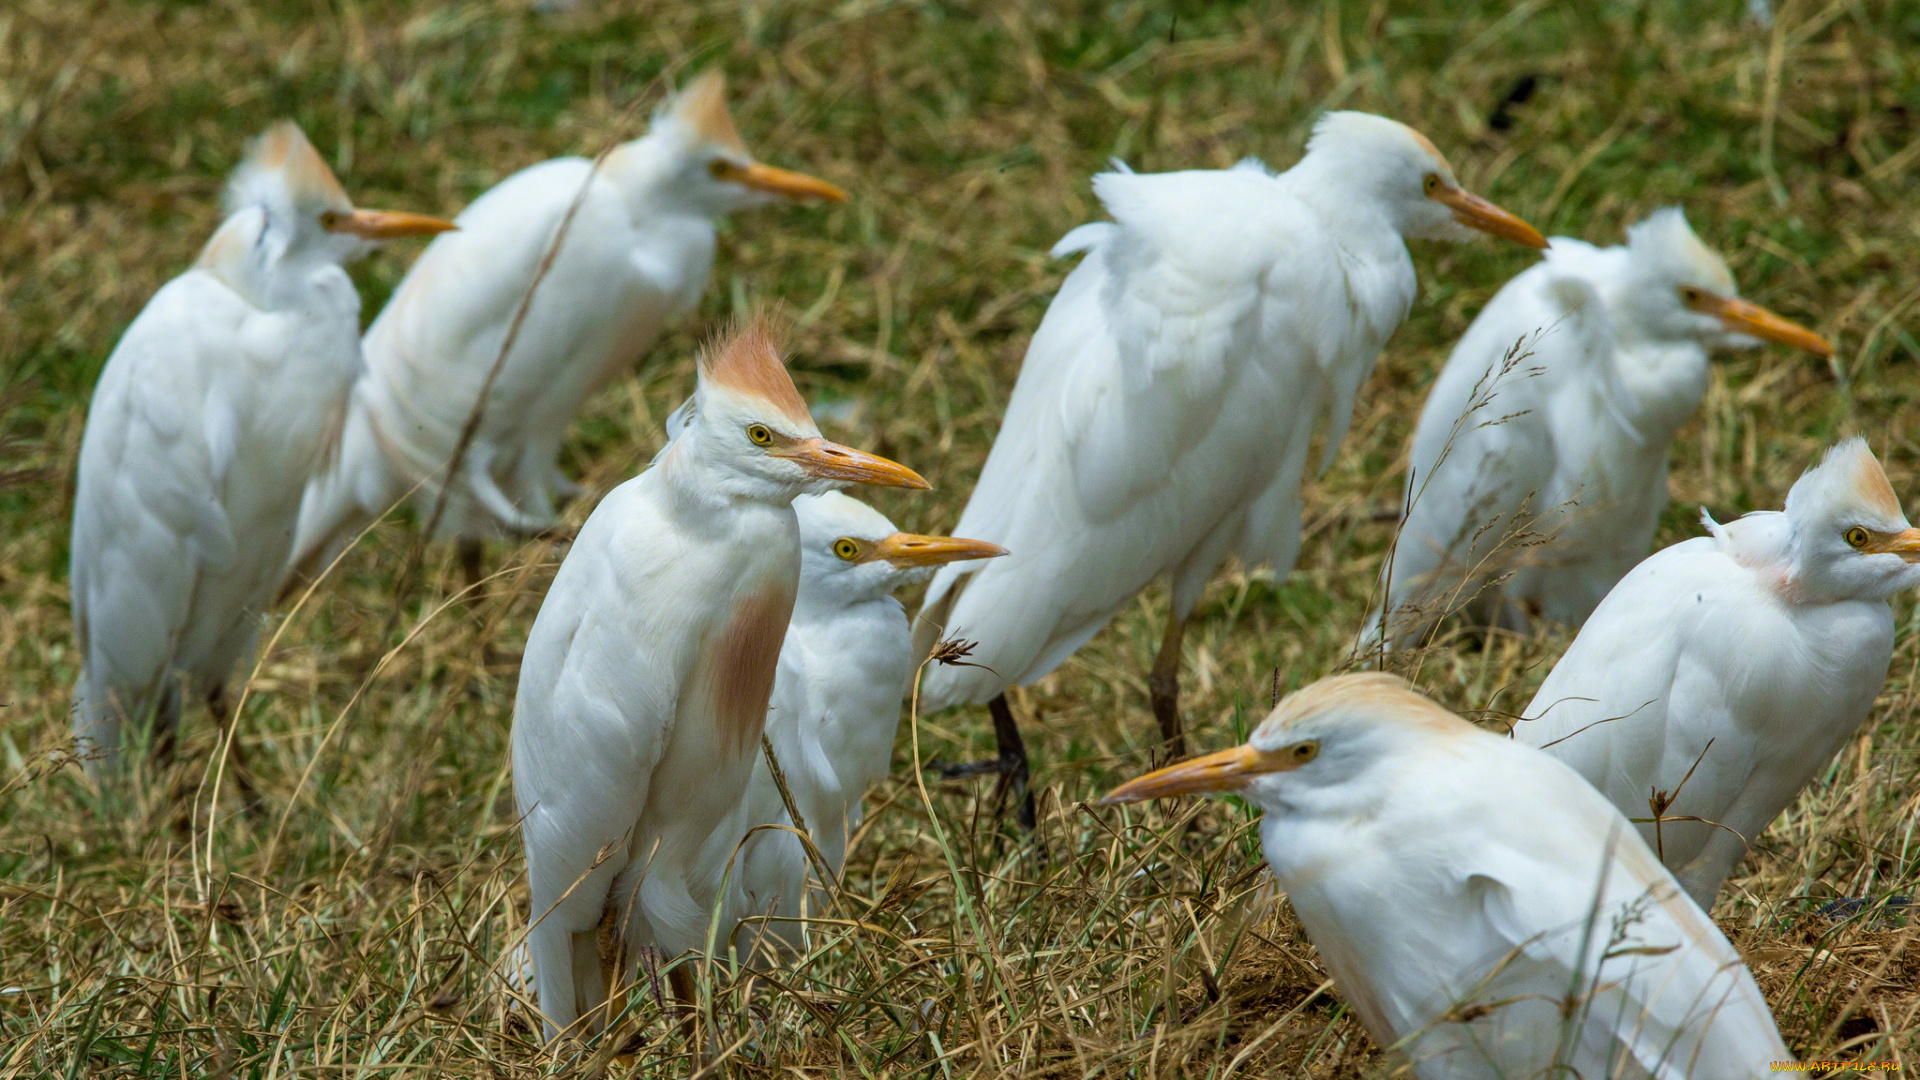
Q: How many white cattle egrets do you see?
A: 8